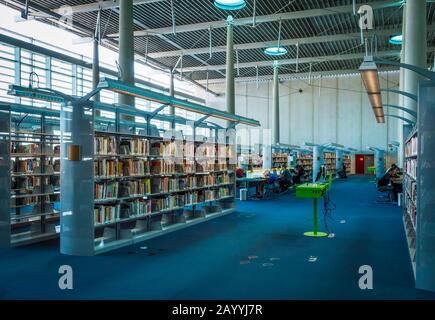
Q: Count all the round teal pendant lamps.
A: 3